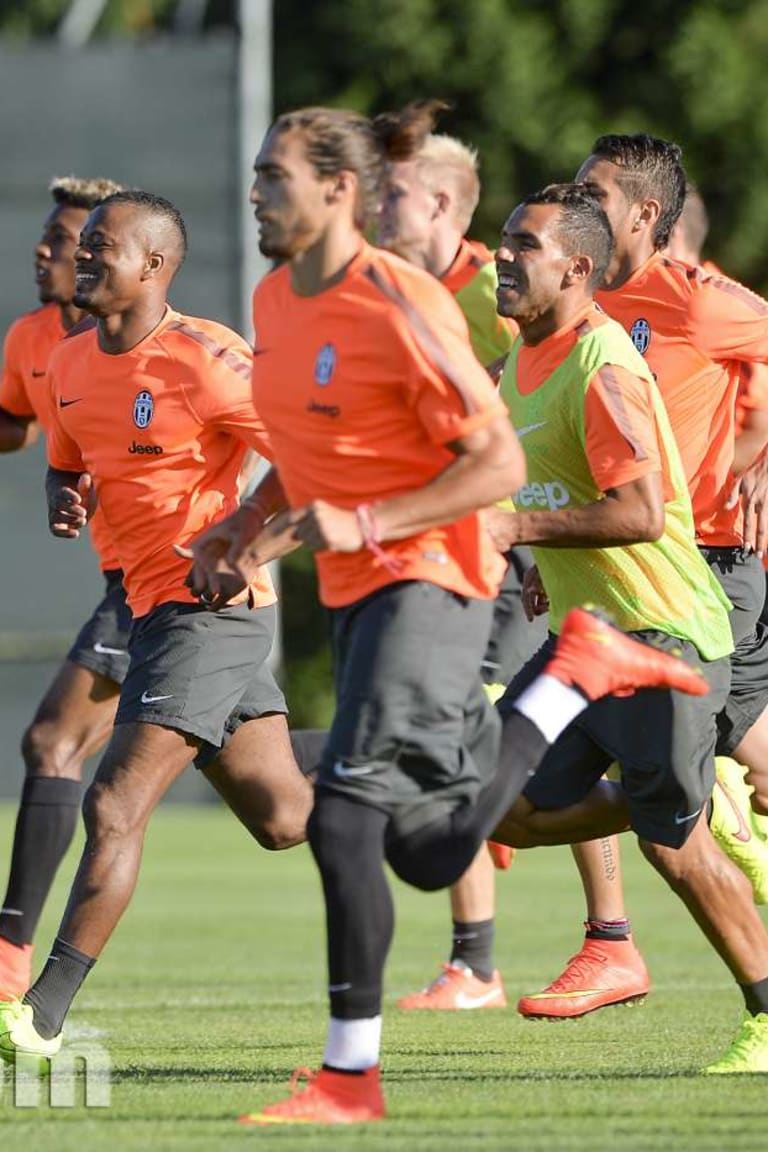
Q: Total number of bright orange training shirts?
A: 7